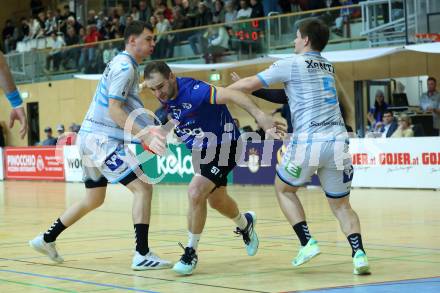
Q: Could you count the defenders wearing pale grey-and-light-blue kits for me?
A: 2